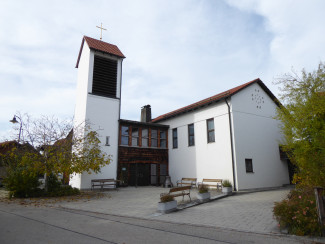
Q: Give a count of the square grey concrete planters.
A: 3